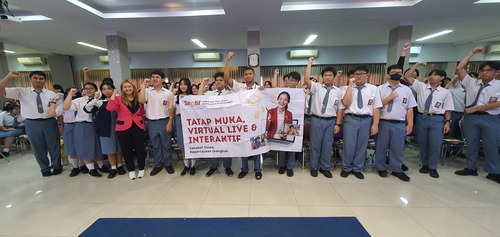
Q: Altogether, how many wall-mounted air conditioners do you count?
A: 6